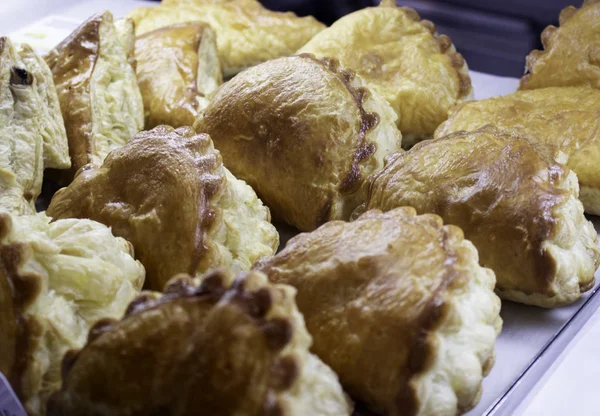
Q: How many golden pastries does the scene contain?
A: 13